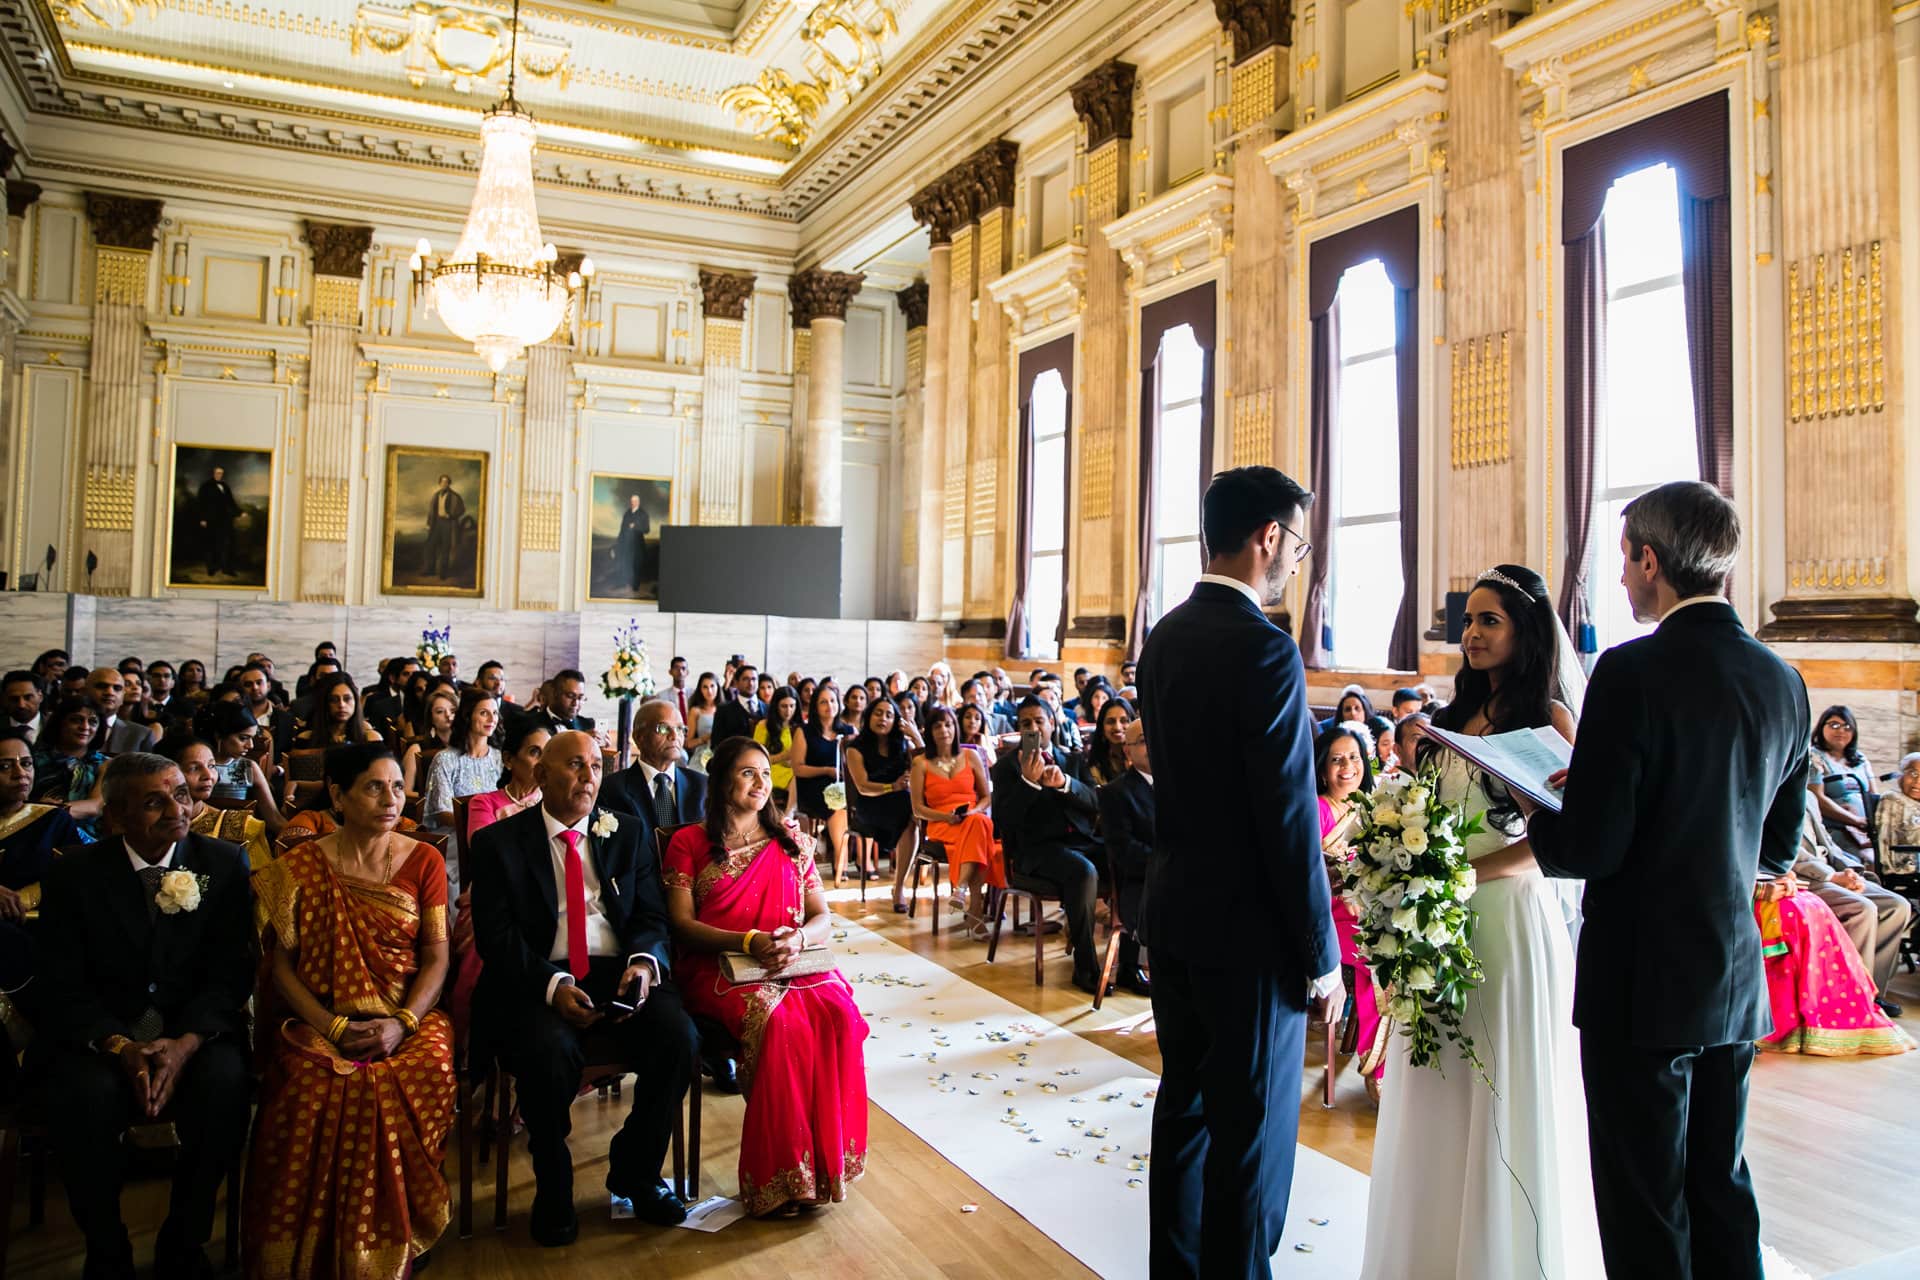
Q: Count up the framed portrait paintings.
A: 3